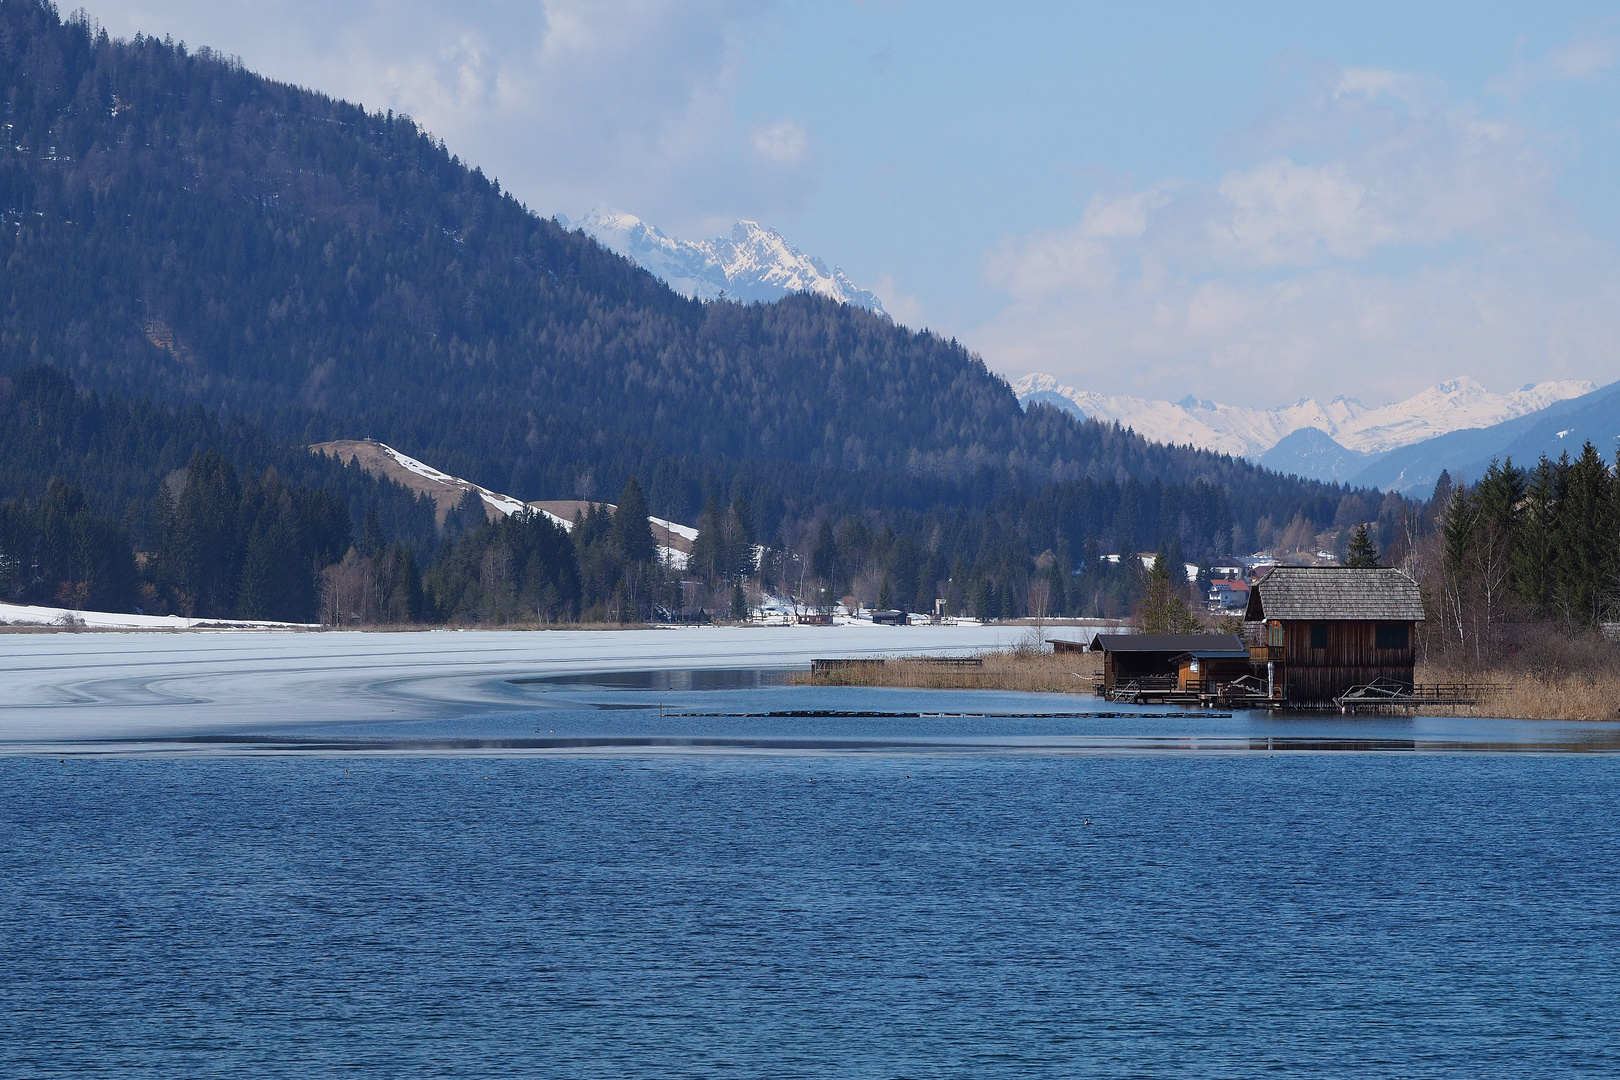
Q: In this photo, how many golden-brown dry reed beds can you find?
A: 2